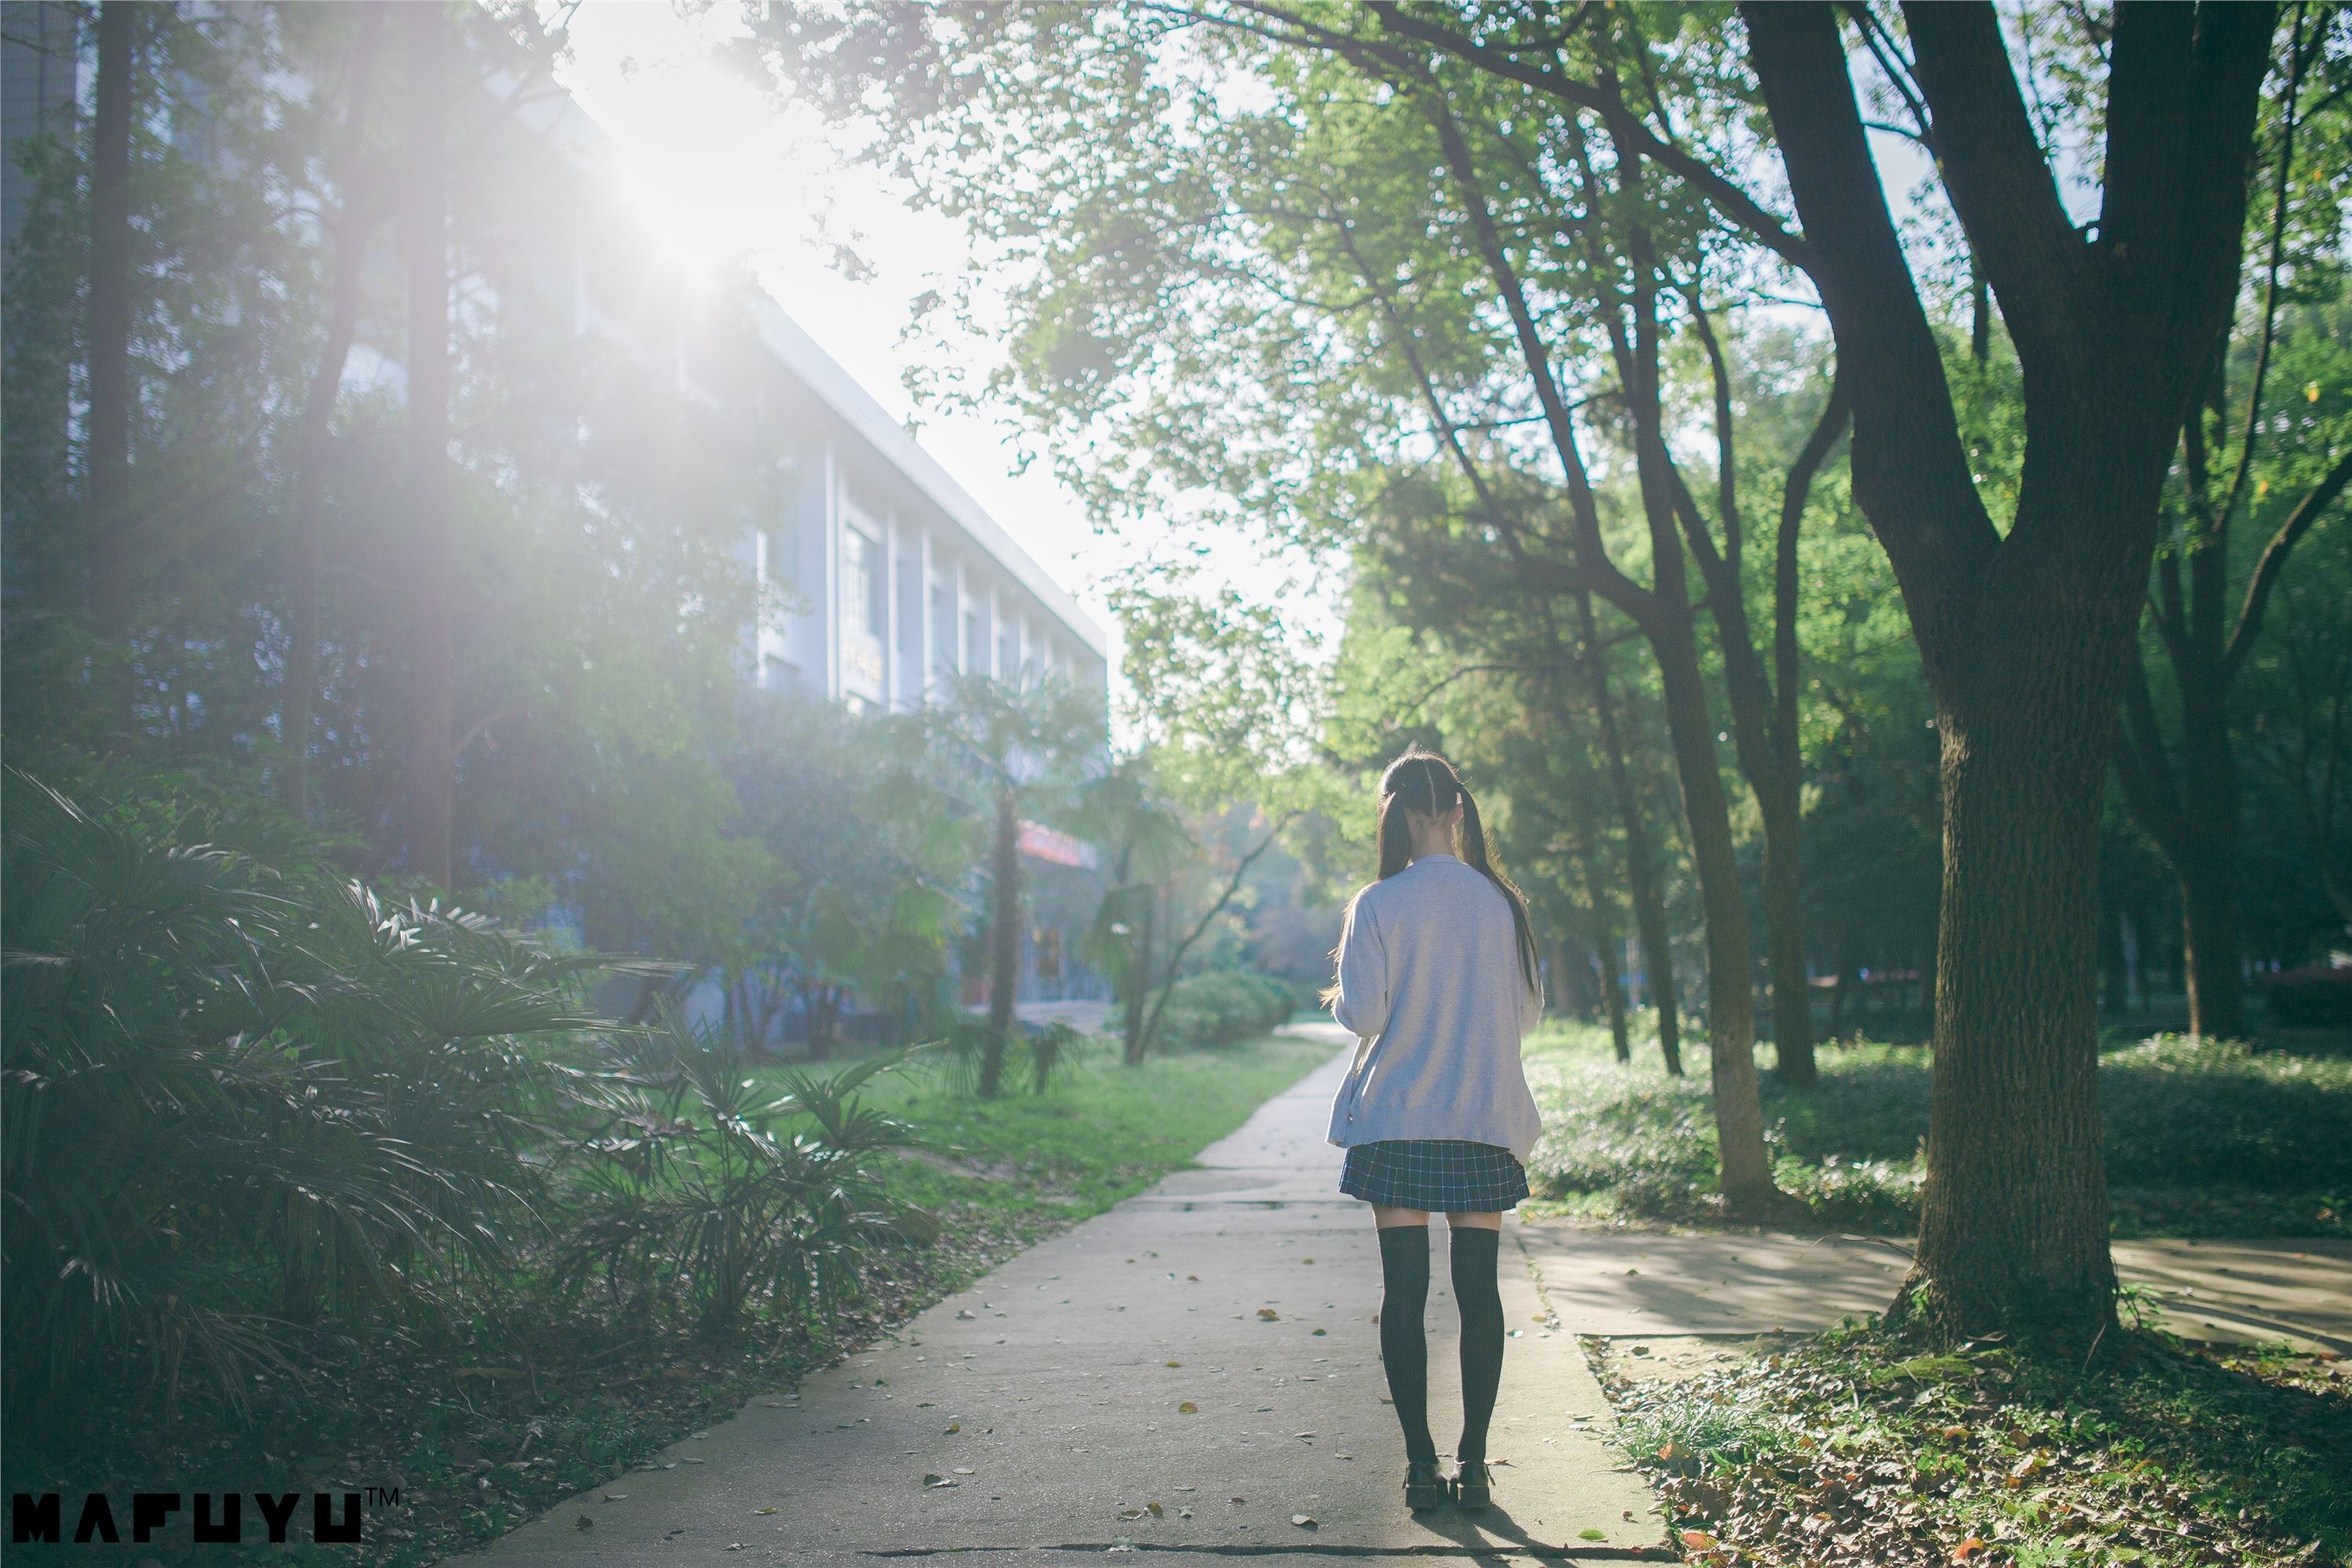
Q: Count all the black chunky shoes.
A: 2